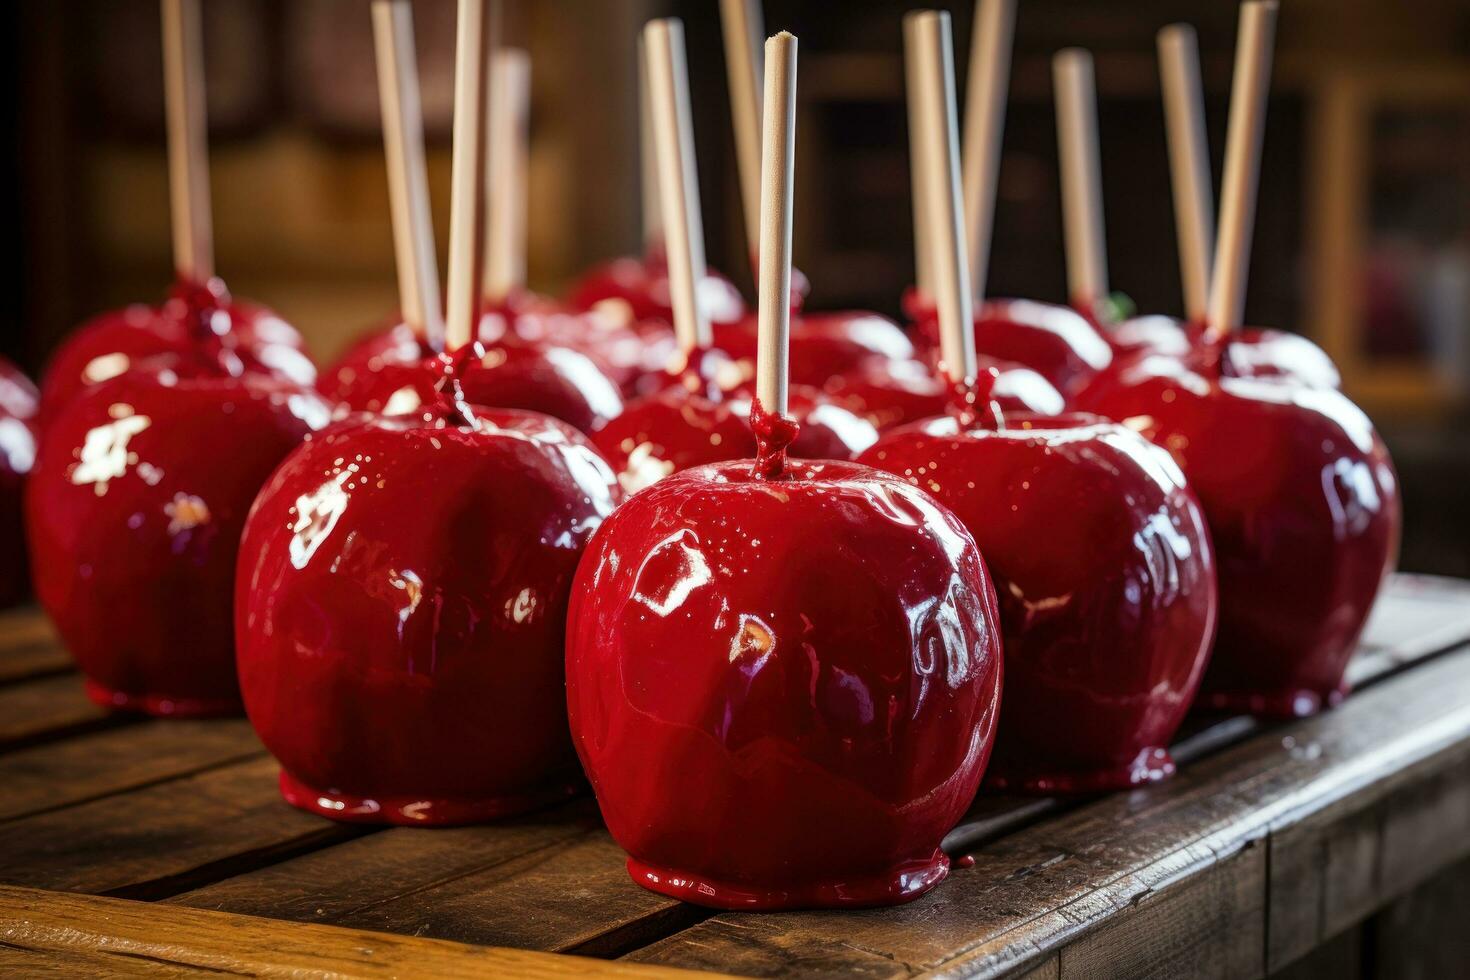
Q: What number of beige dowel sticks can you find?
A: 14